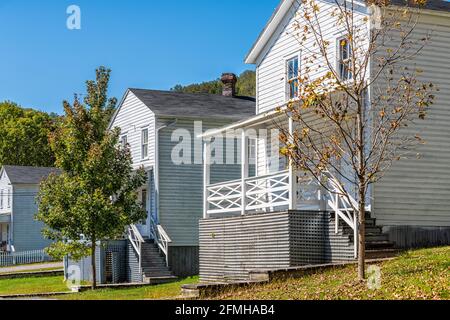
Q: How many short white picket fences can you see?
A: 1